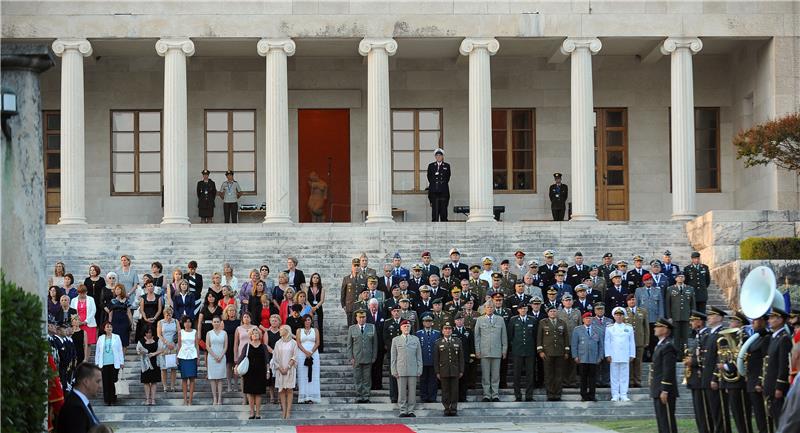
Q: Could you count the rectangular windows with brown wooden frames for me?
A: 5